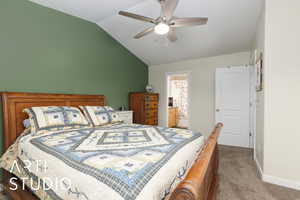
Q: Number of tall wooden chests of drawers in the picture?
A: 1